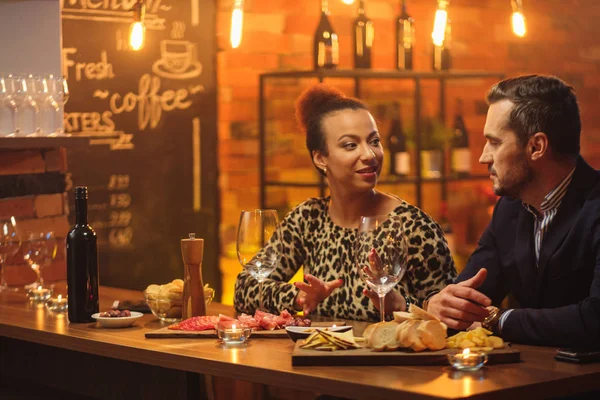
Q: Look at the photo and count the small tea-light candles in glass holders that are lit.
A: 4